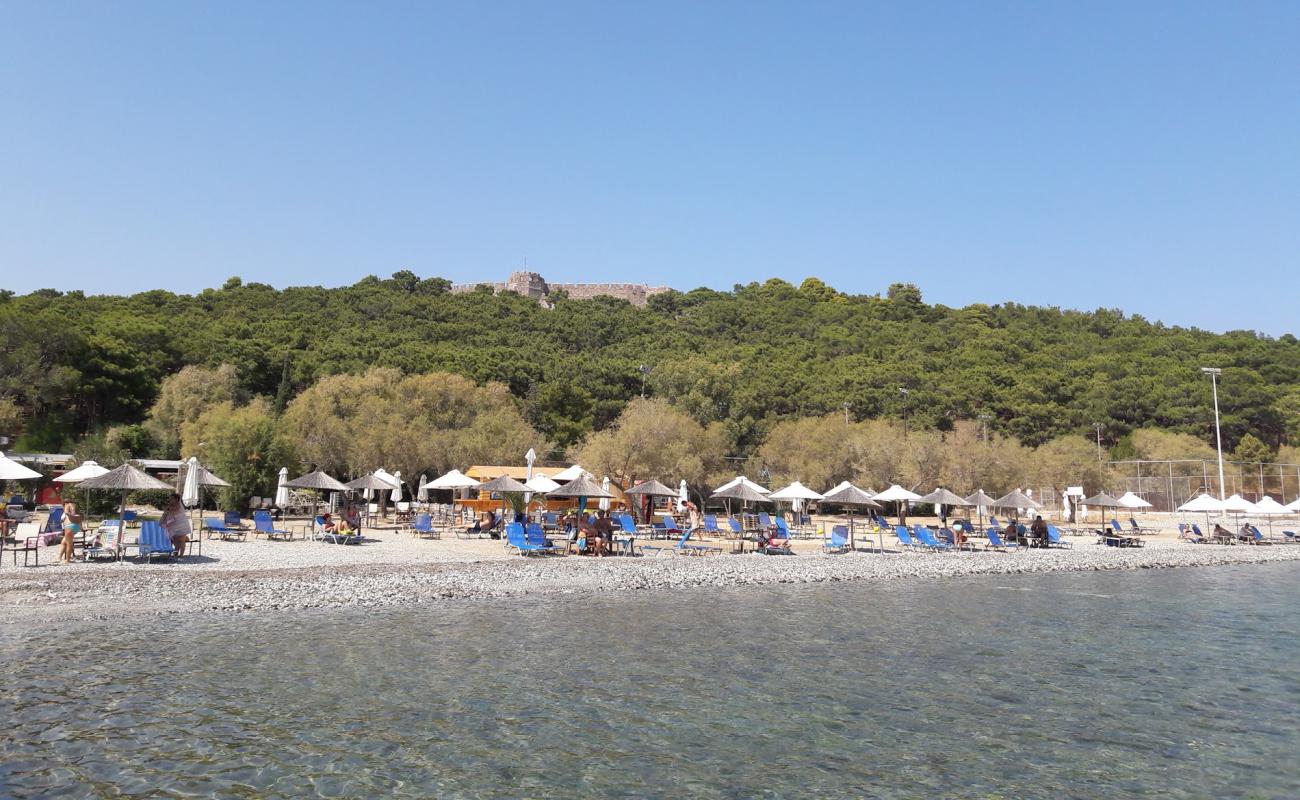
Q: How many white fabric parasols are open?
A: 15